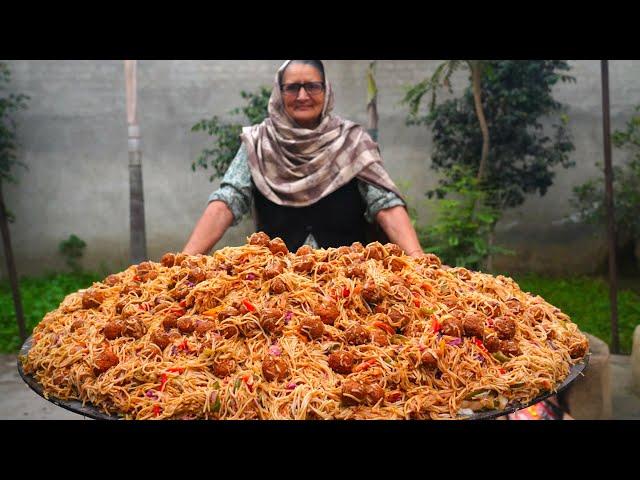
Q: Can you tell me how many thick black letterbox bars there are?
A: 2